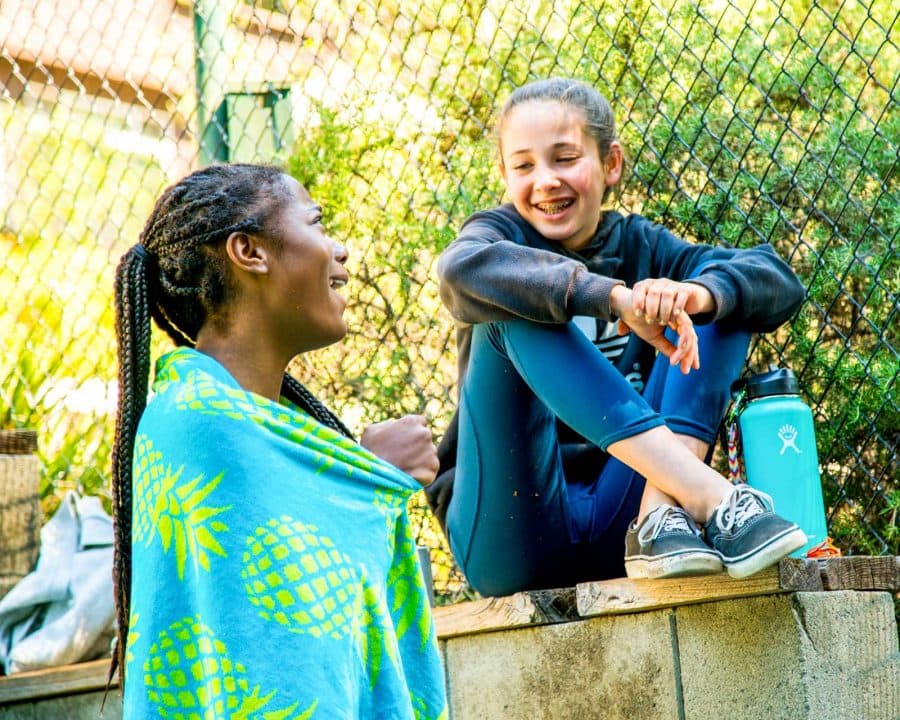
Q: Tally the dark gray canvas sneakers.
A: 2